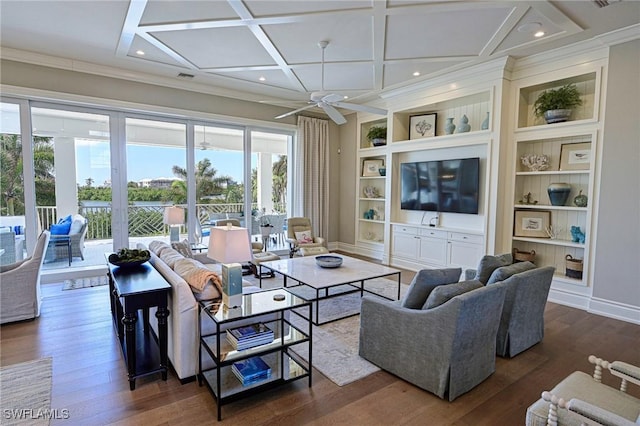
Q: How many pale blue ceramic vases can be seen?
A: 3